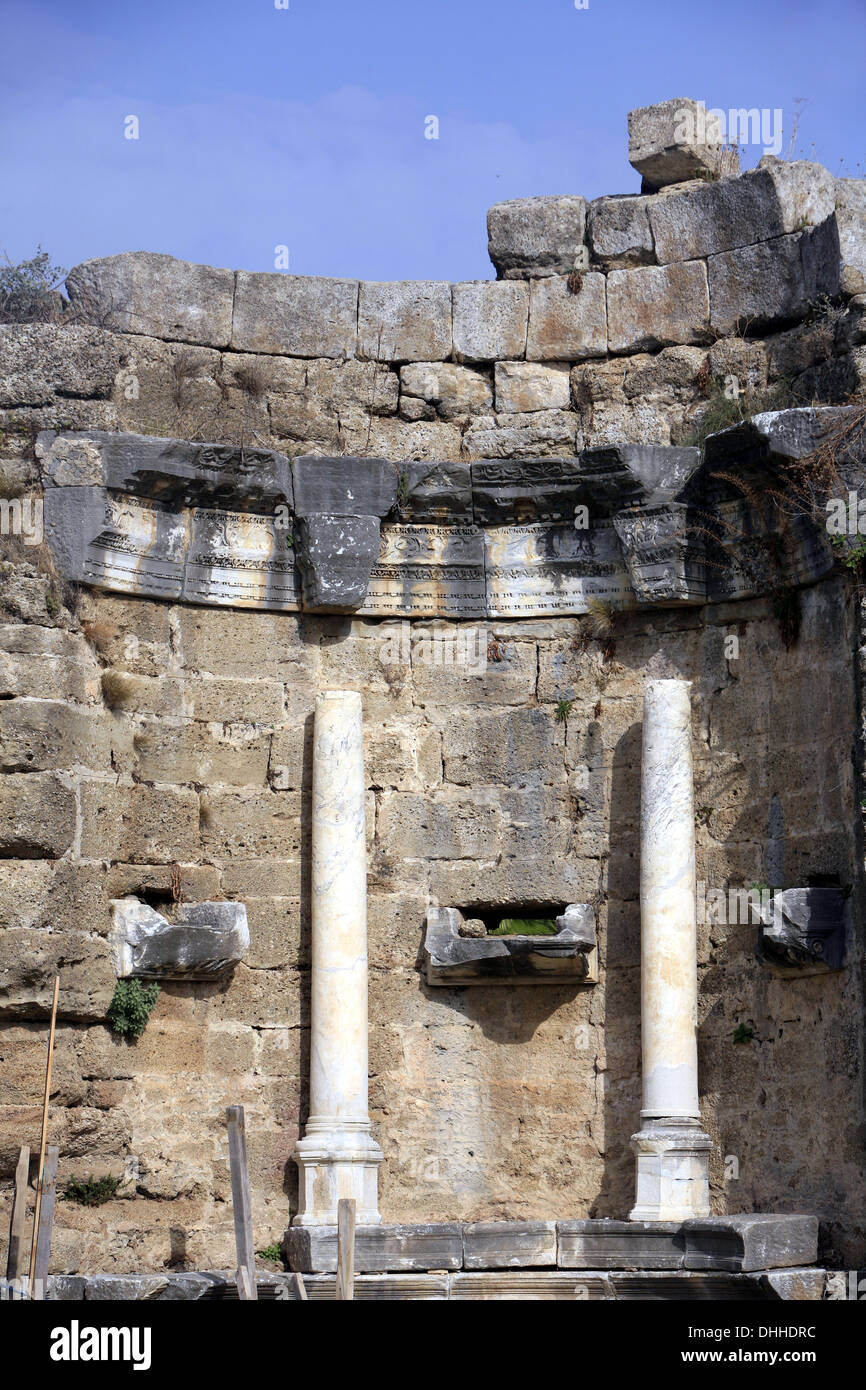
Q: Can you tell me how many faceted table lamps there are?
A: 0